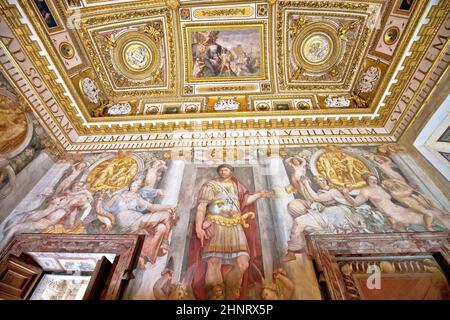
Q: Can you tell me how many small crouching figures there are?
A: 2